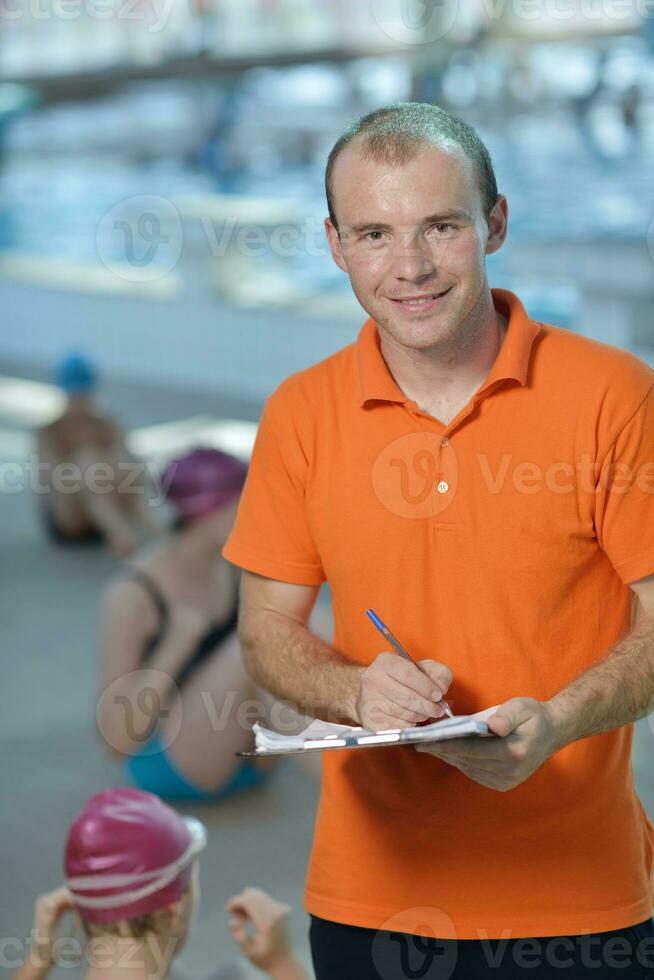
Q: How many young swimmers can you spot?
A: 3